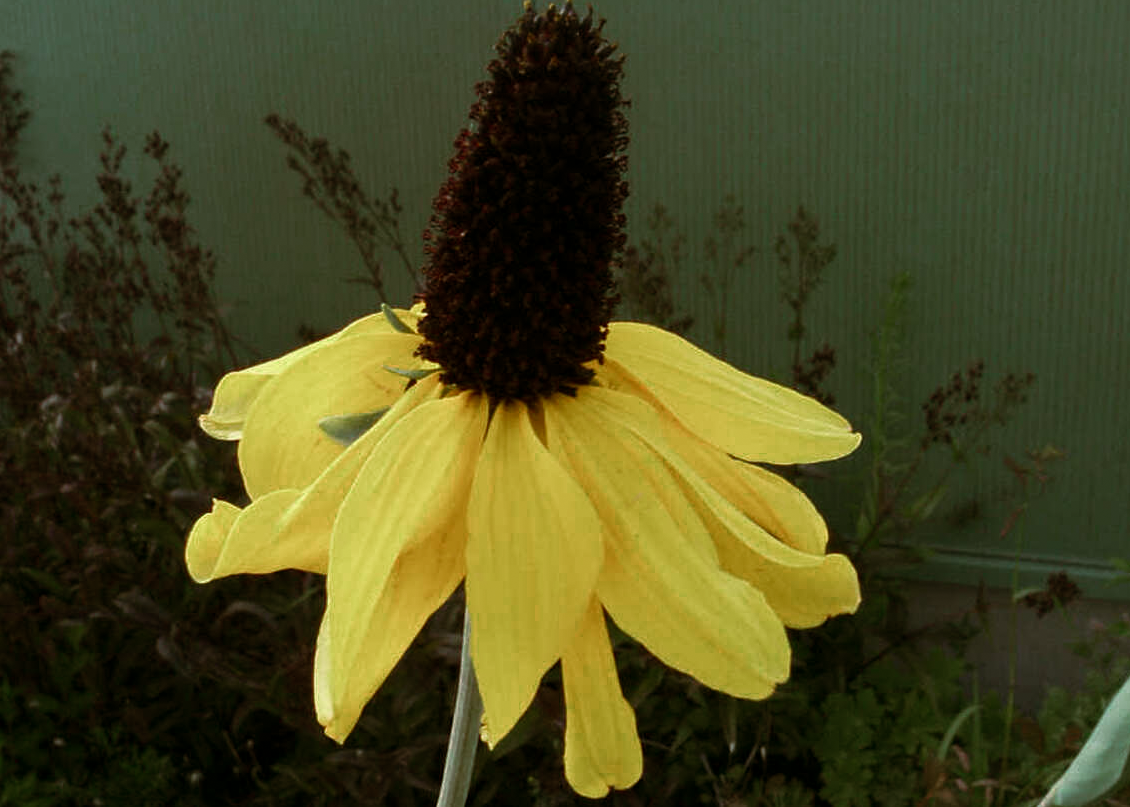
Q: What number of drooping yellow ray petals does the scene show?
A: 10